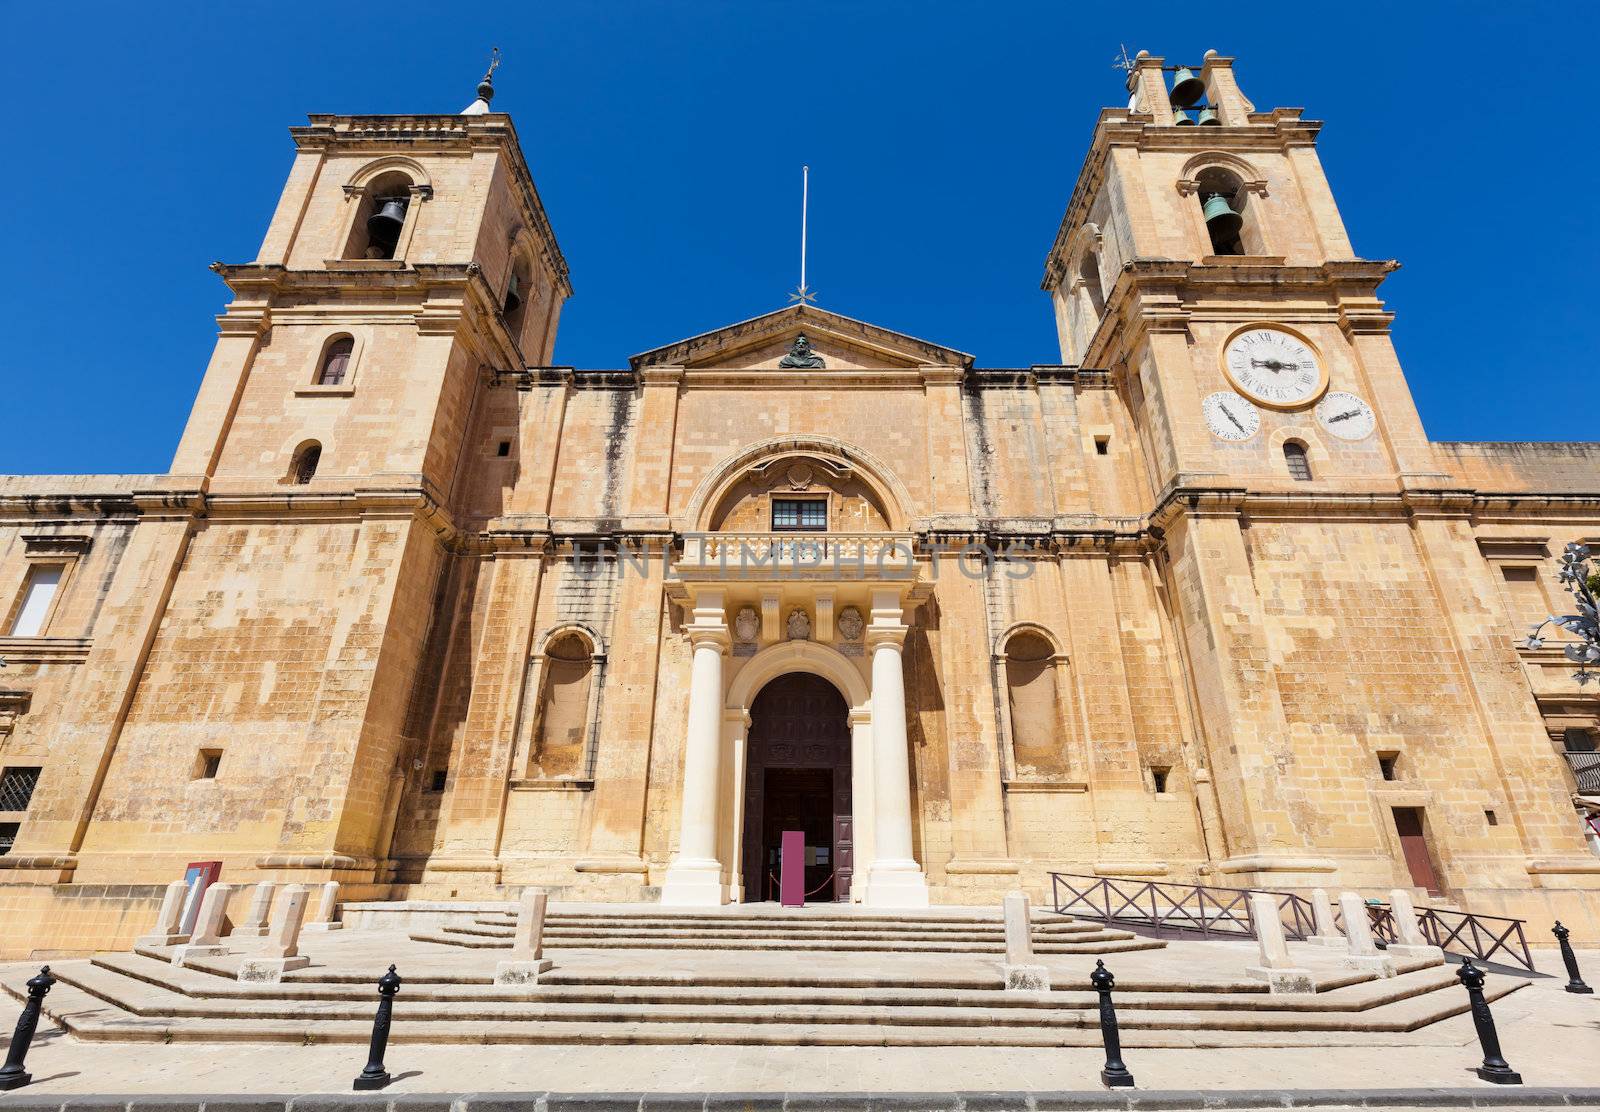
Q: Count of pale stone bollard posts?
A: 11